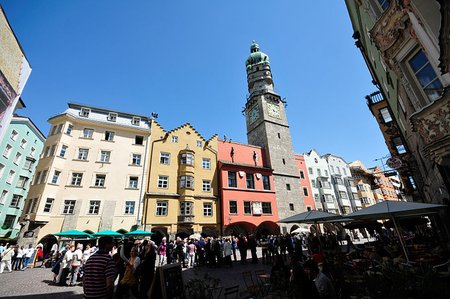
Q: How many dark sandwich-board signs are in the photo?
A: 1